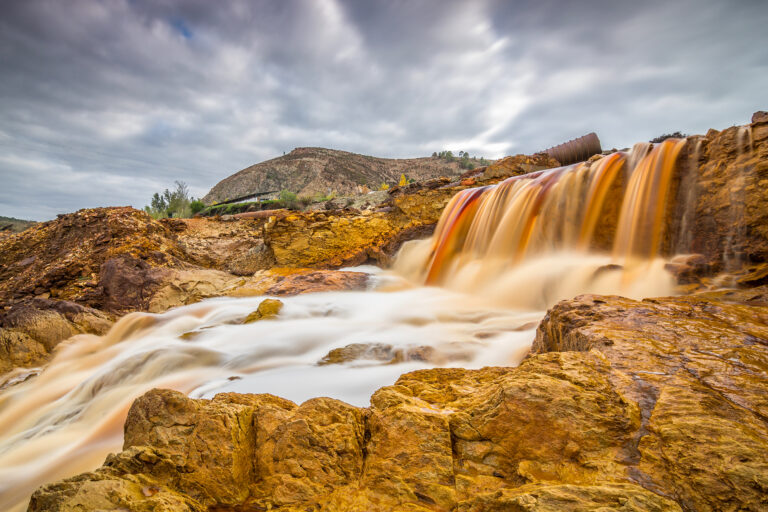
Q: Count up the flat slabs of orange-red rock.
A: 1